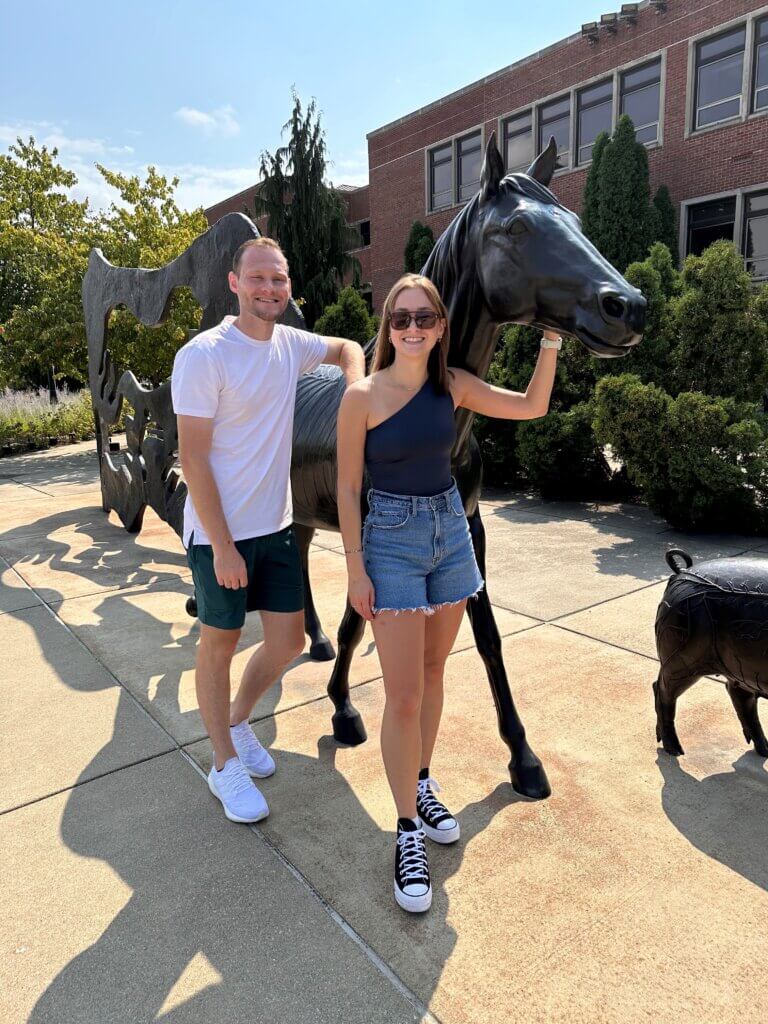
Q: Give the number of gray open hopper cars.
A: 0